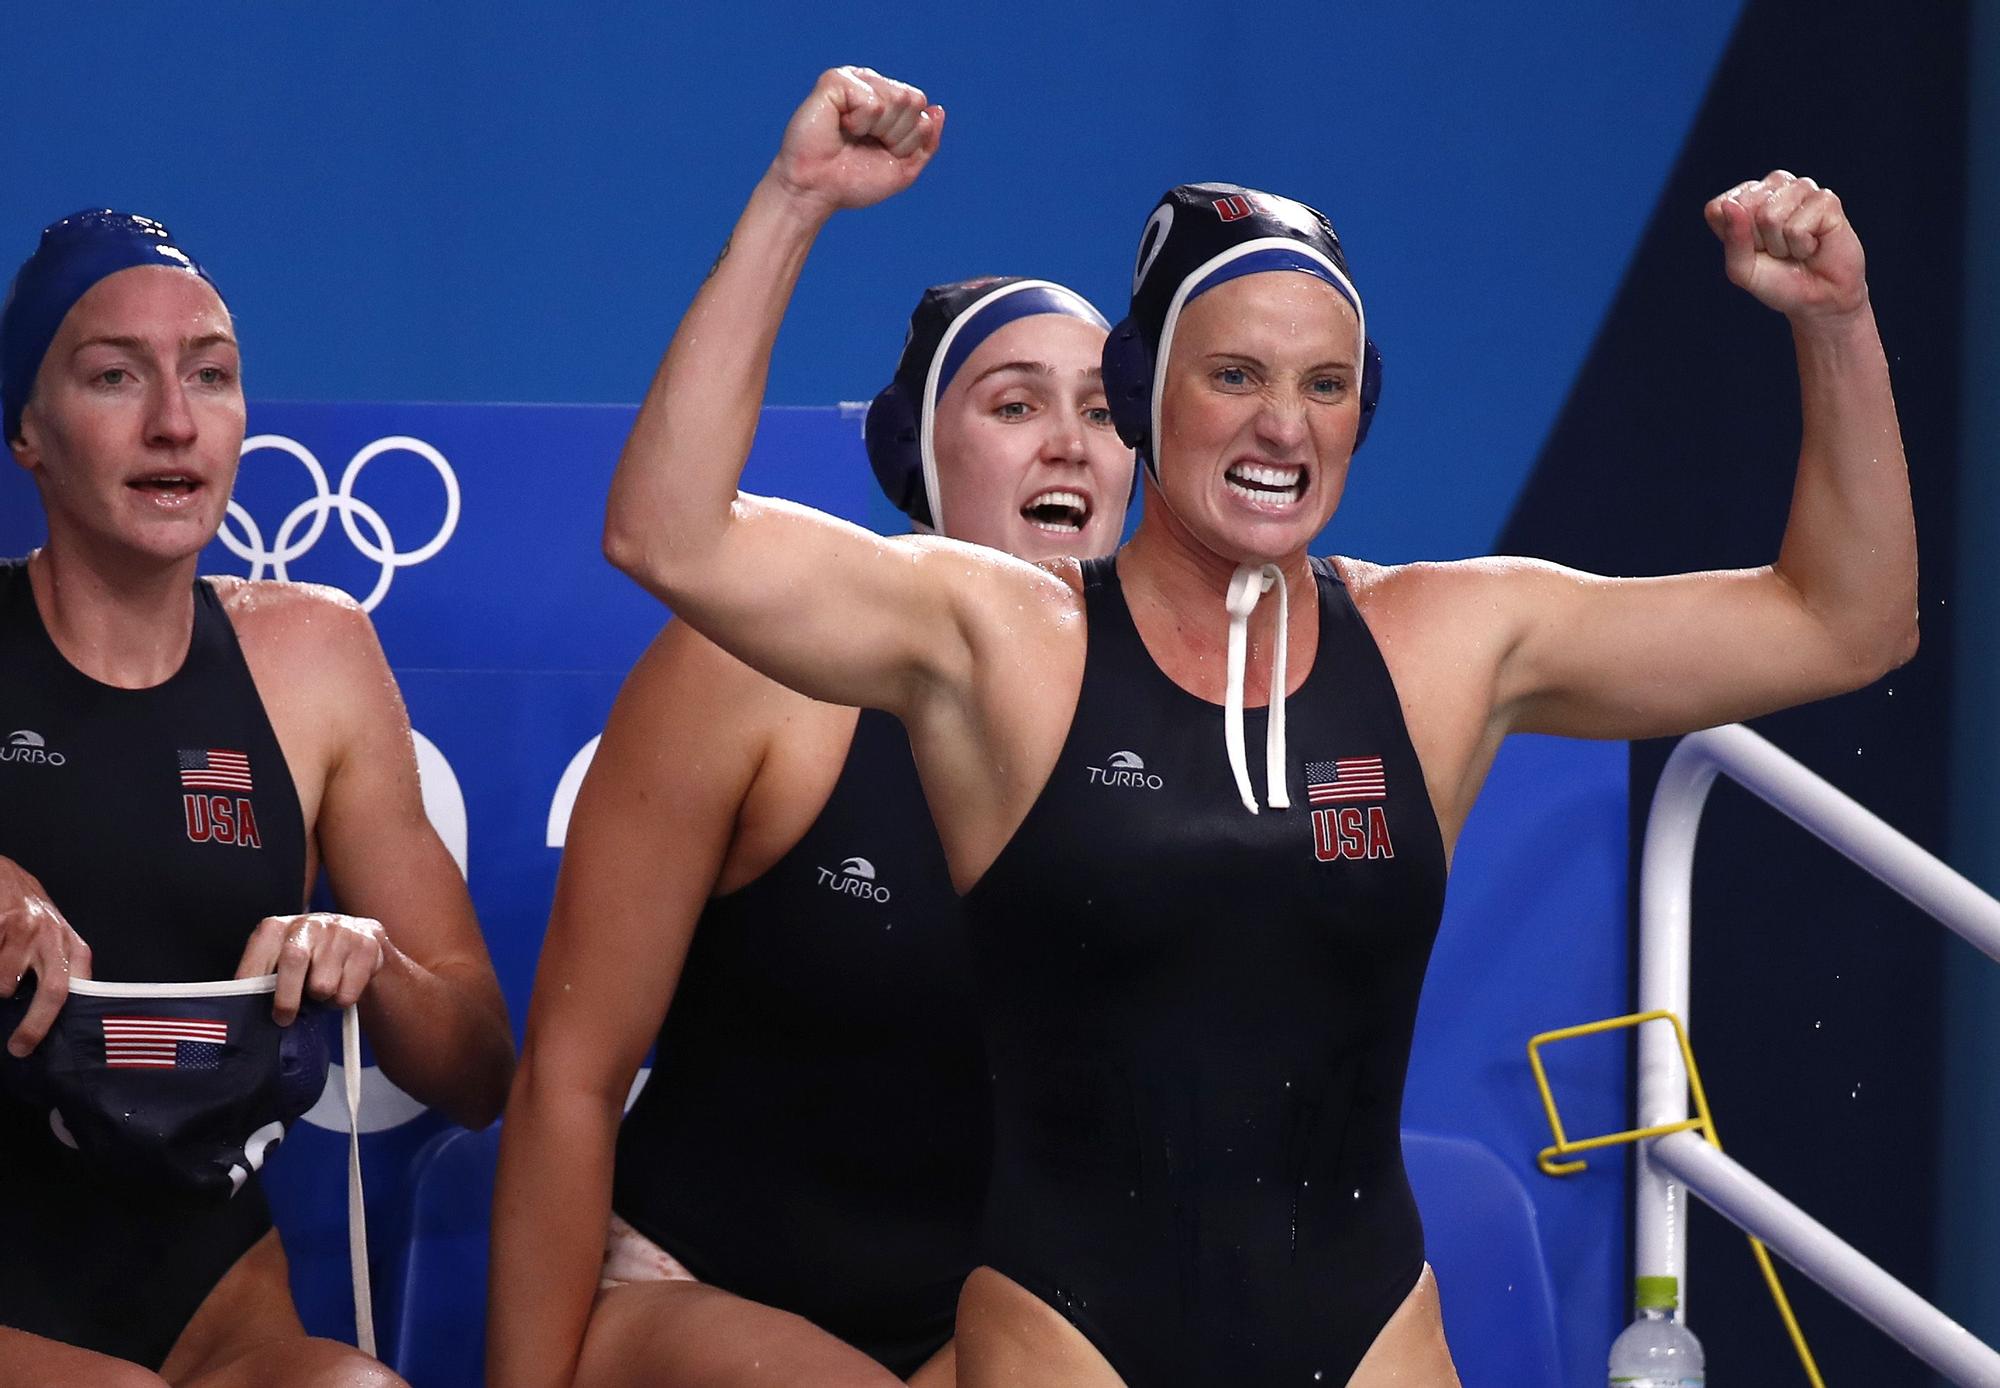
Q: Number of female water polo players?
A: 3